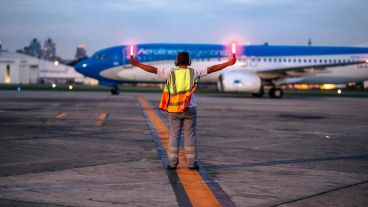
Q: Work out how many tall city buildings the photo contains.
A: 3